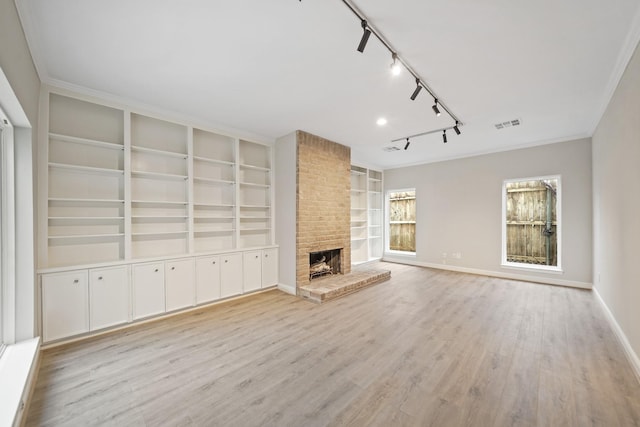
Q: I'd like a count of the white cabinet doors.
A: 8